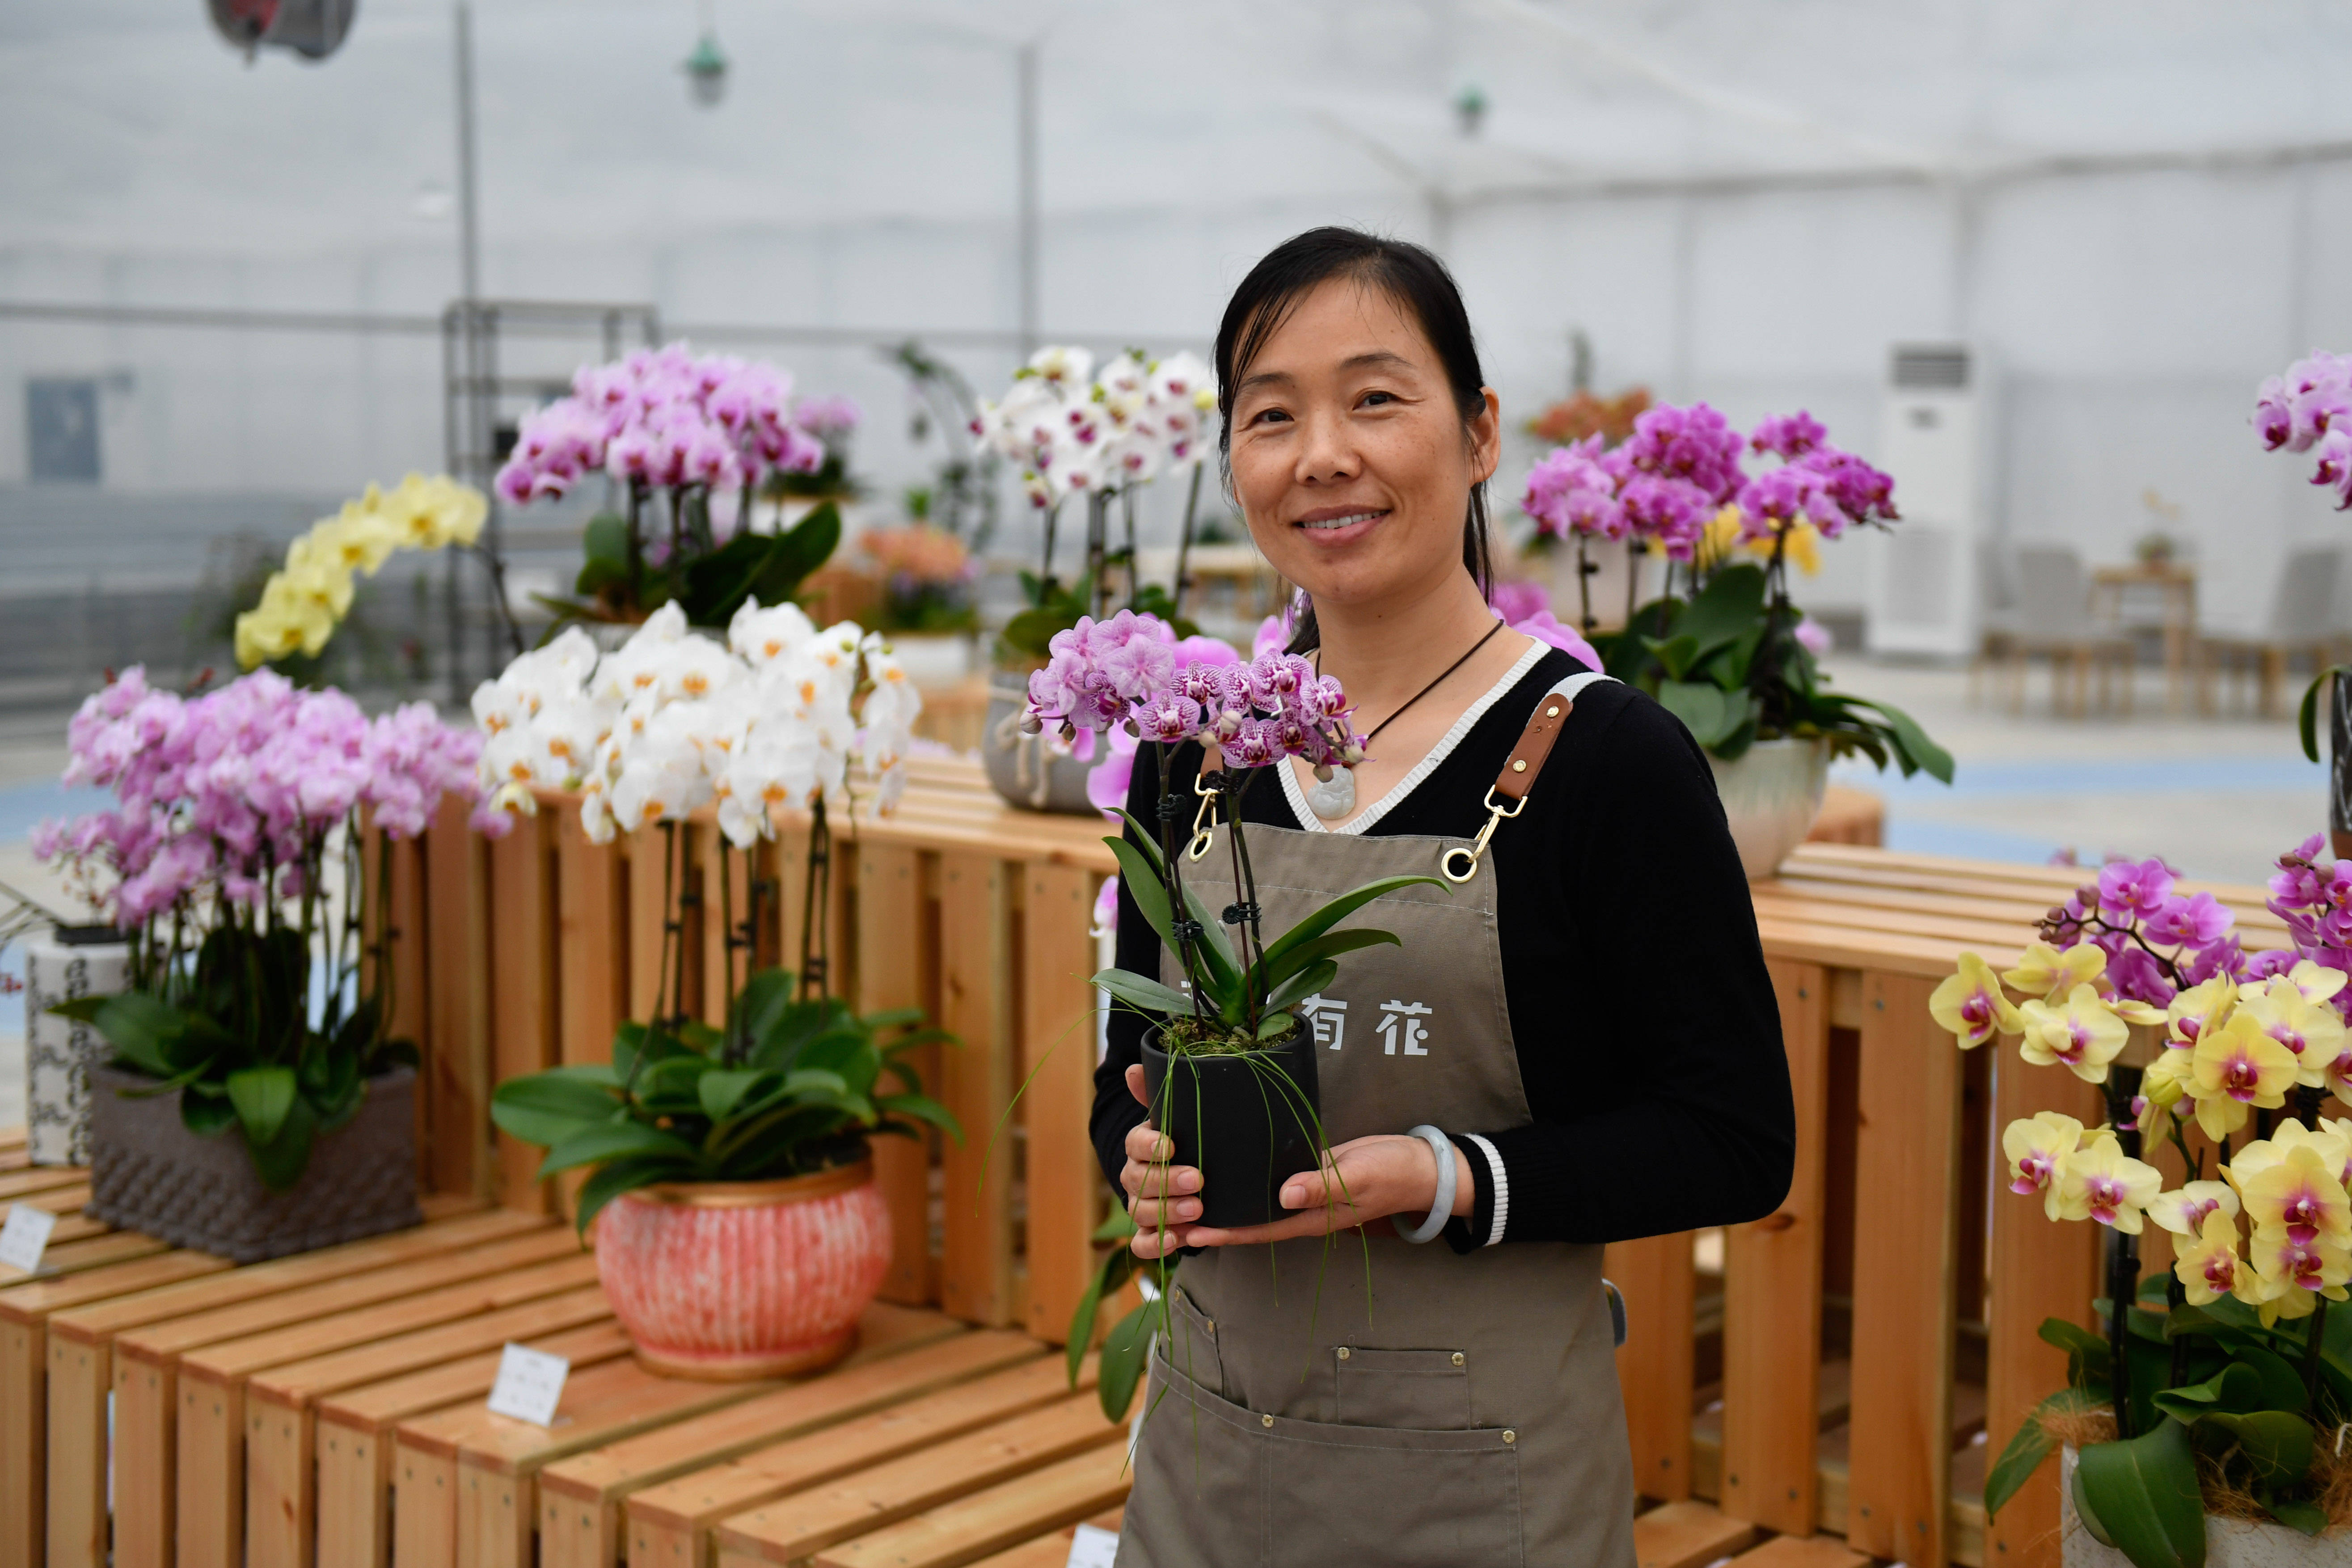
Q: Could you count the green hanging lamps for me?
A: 2